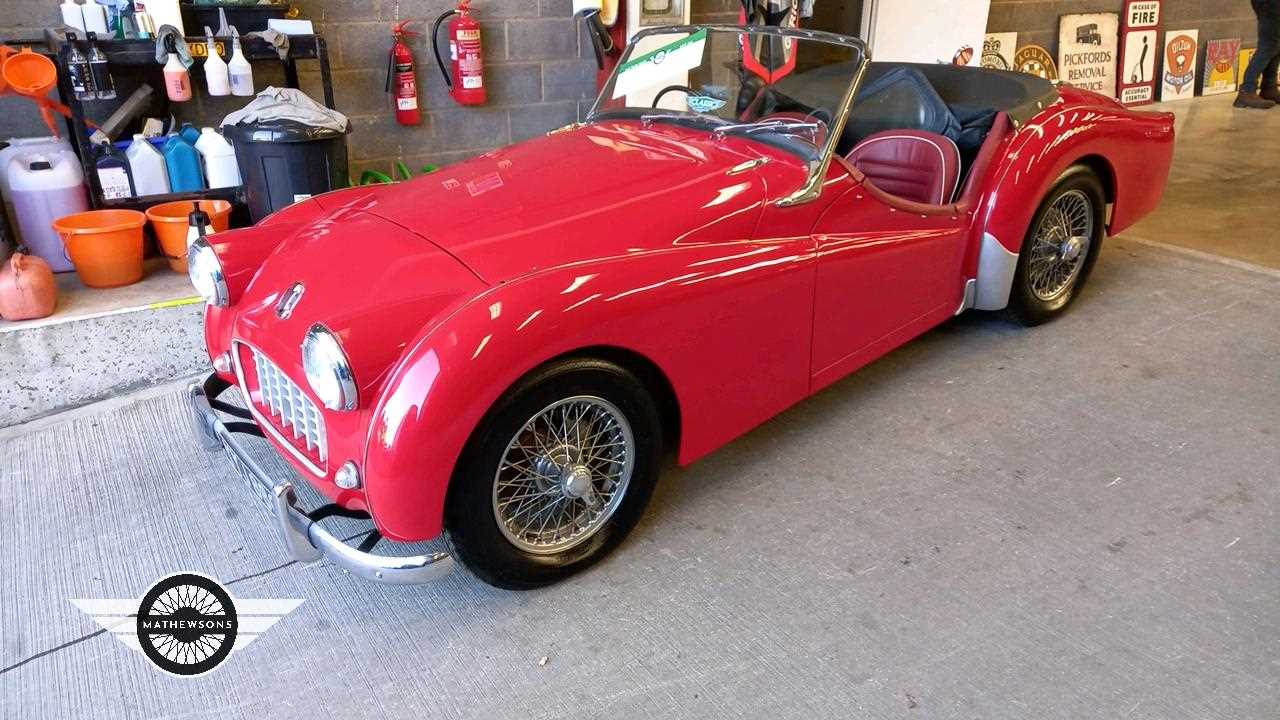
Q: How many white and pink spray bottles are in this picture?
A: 3